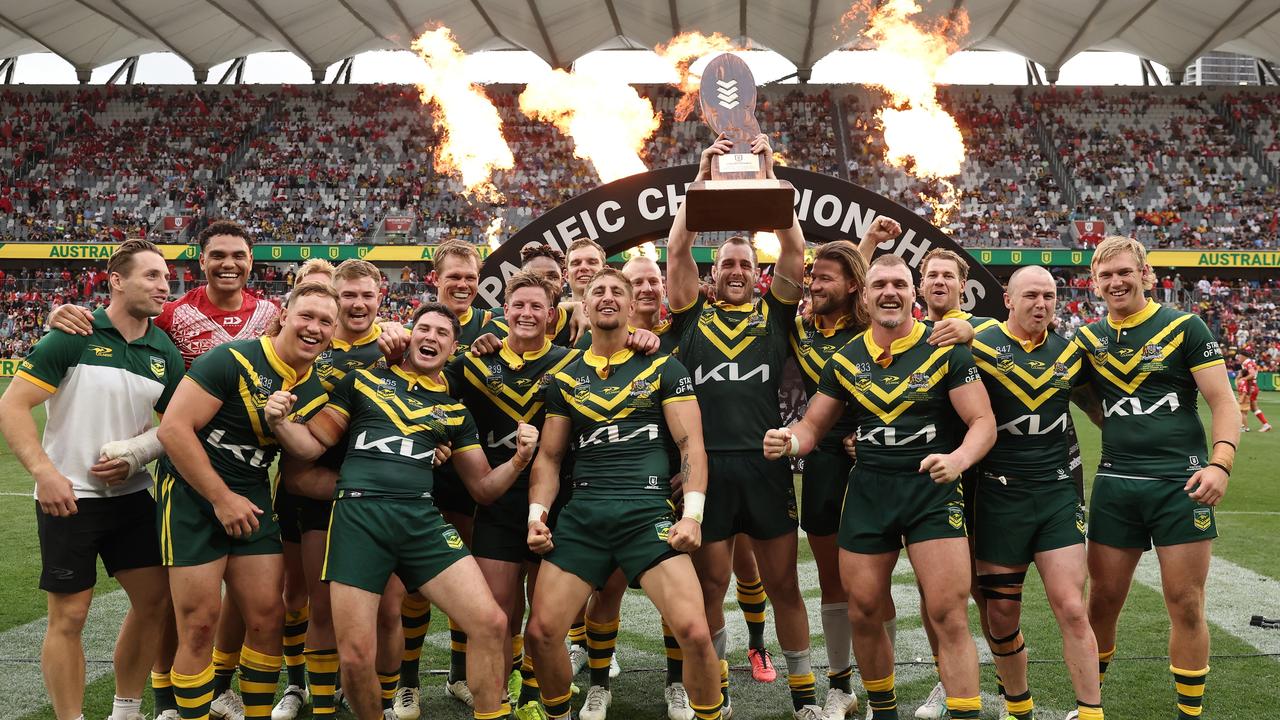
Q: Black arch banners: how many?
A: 1